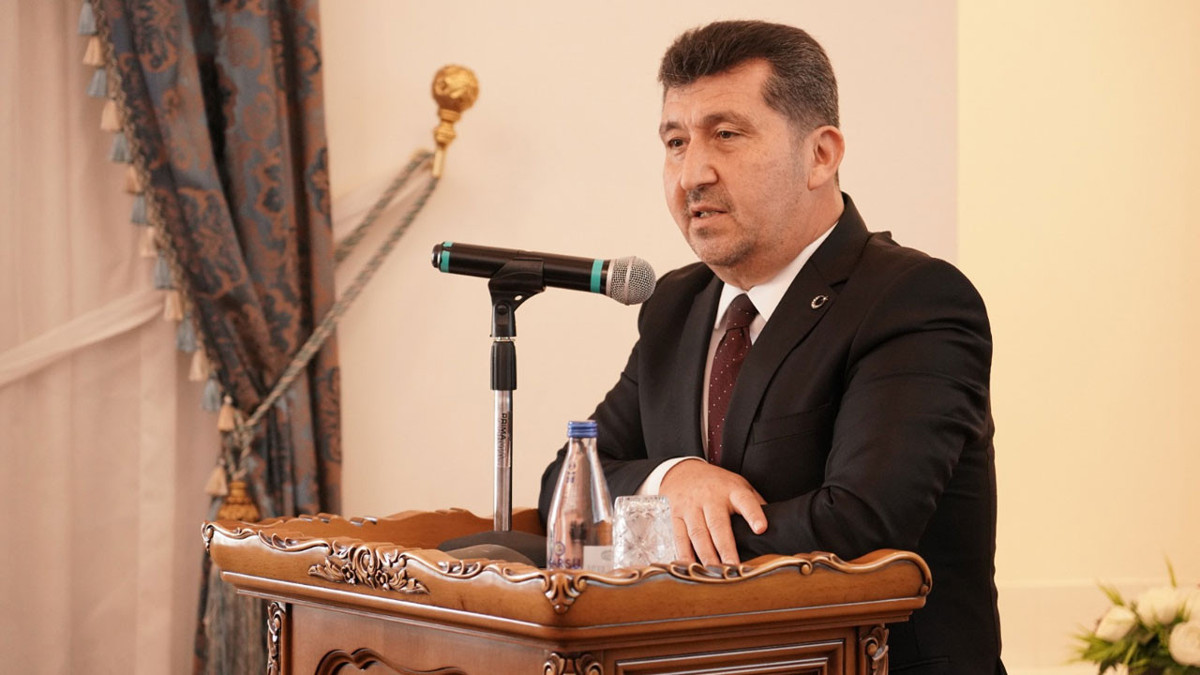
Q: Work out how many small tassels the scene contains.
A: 15